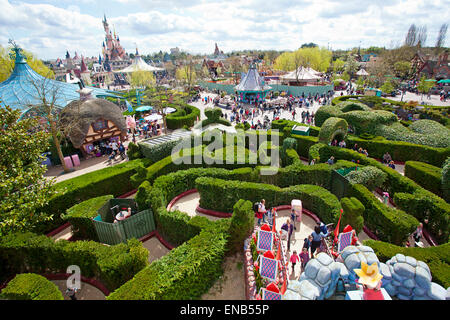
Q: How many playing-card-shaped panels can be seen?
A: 4